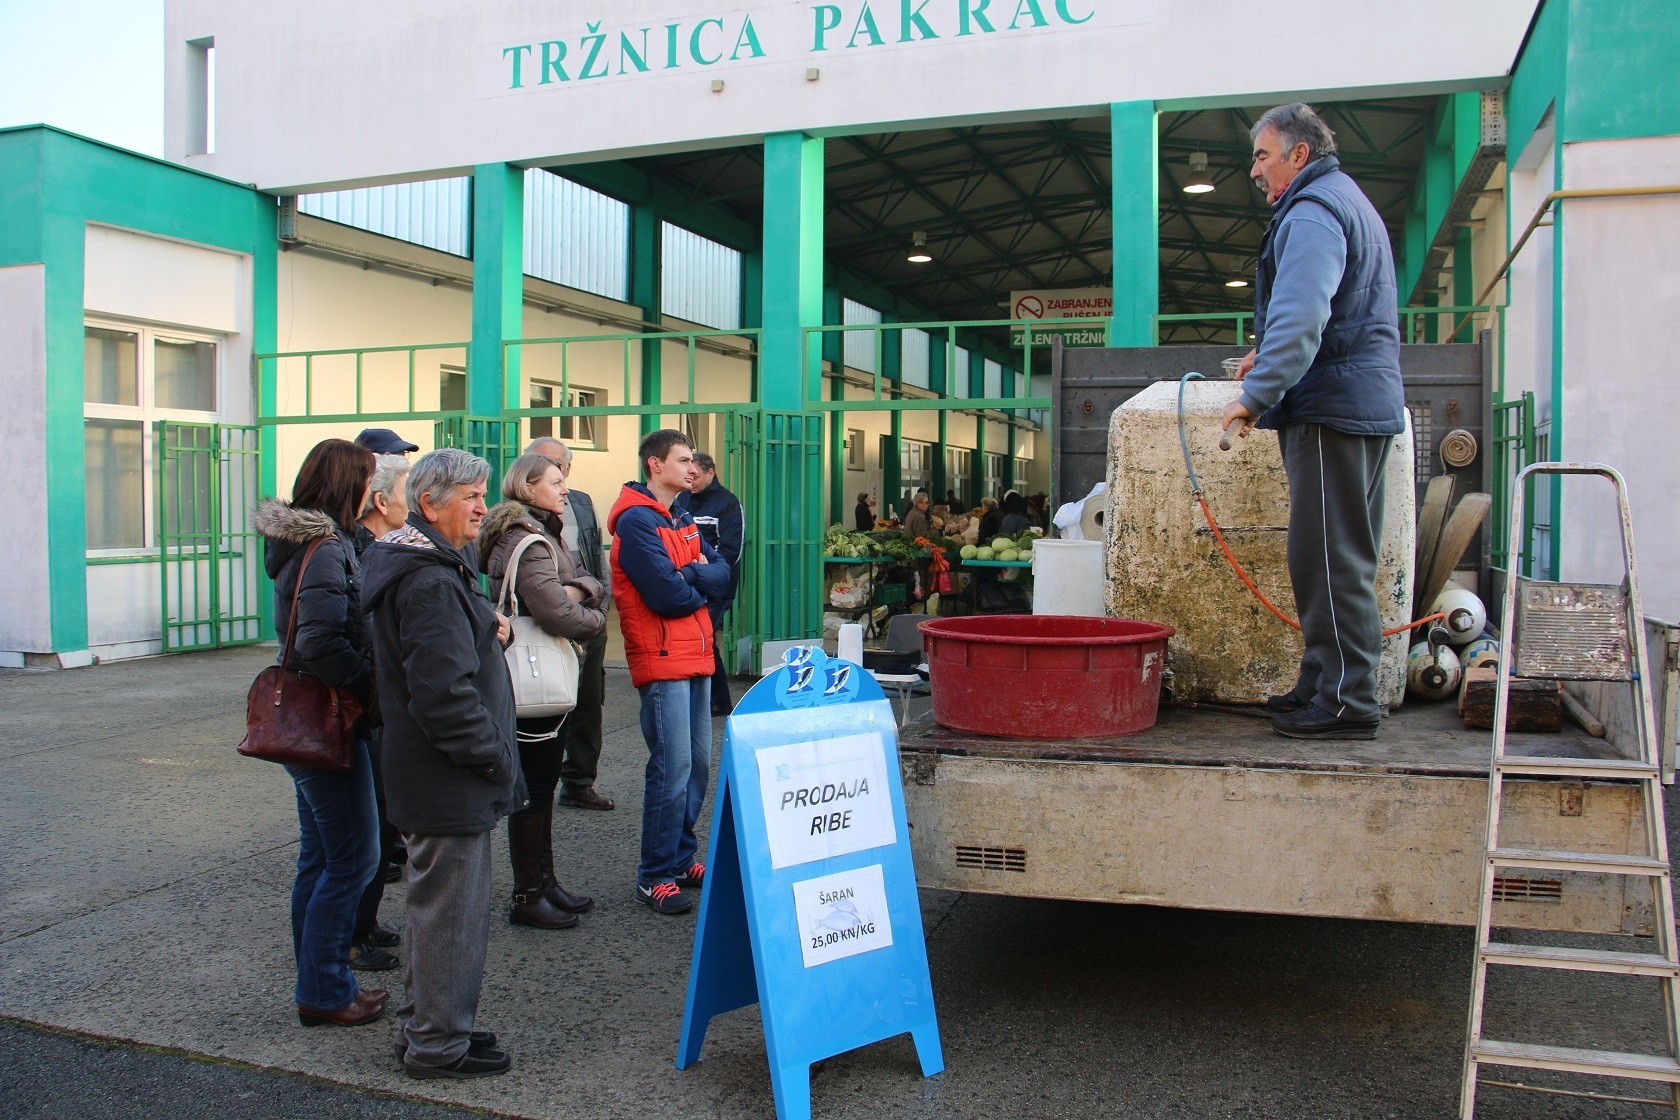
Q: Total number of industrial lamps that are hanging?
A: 3